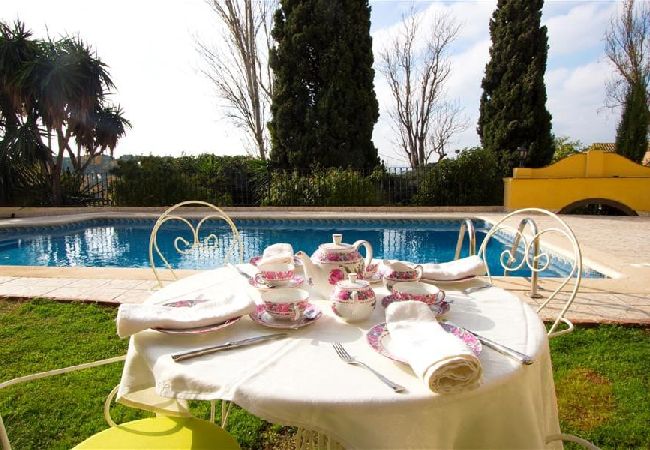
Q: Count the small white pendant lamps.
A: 0